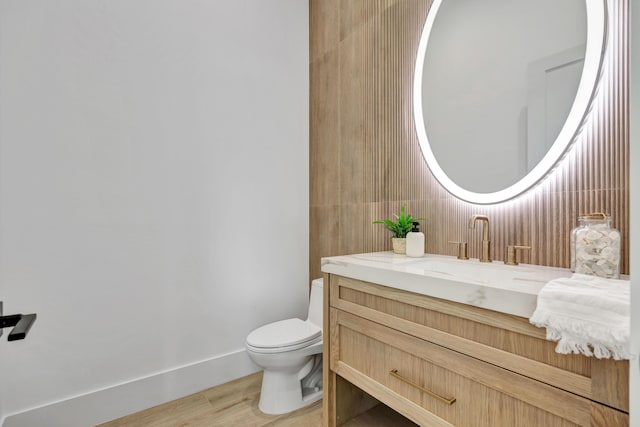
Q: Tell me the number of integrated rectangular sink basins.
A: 1